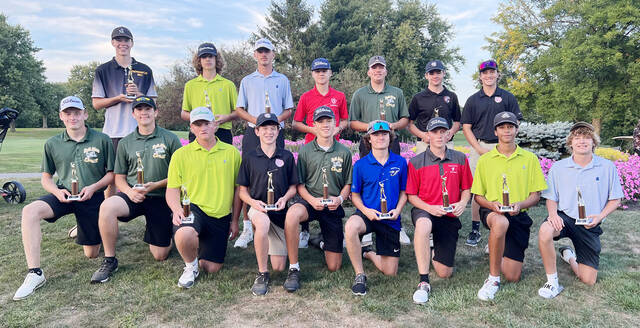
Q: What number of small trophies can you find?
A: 14